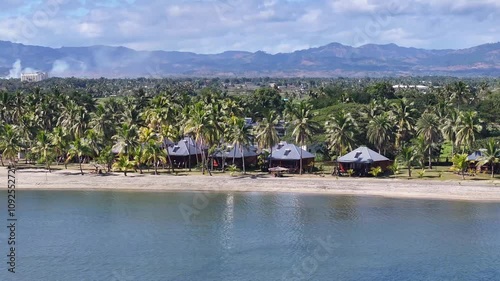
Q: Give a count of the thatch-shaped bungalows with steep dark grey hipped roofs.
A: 5